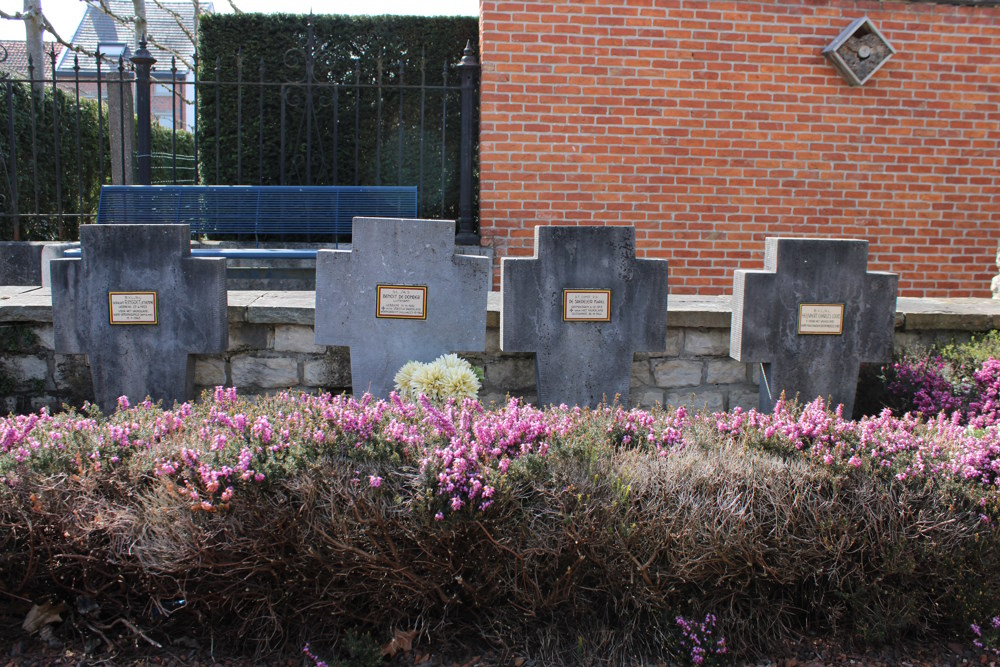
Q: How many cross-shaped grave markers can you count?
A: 4